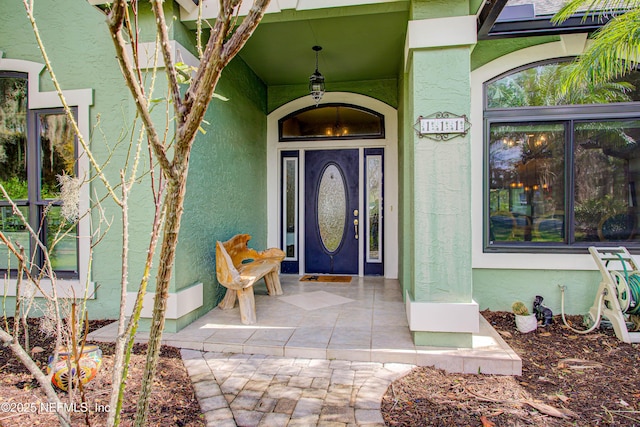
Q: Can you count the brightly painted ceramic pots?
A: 1